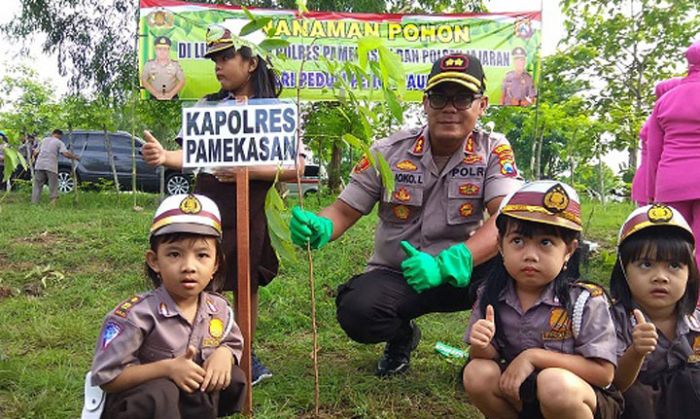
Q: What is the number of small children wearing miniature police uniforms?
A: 4